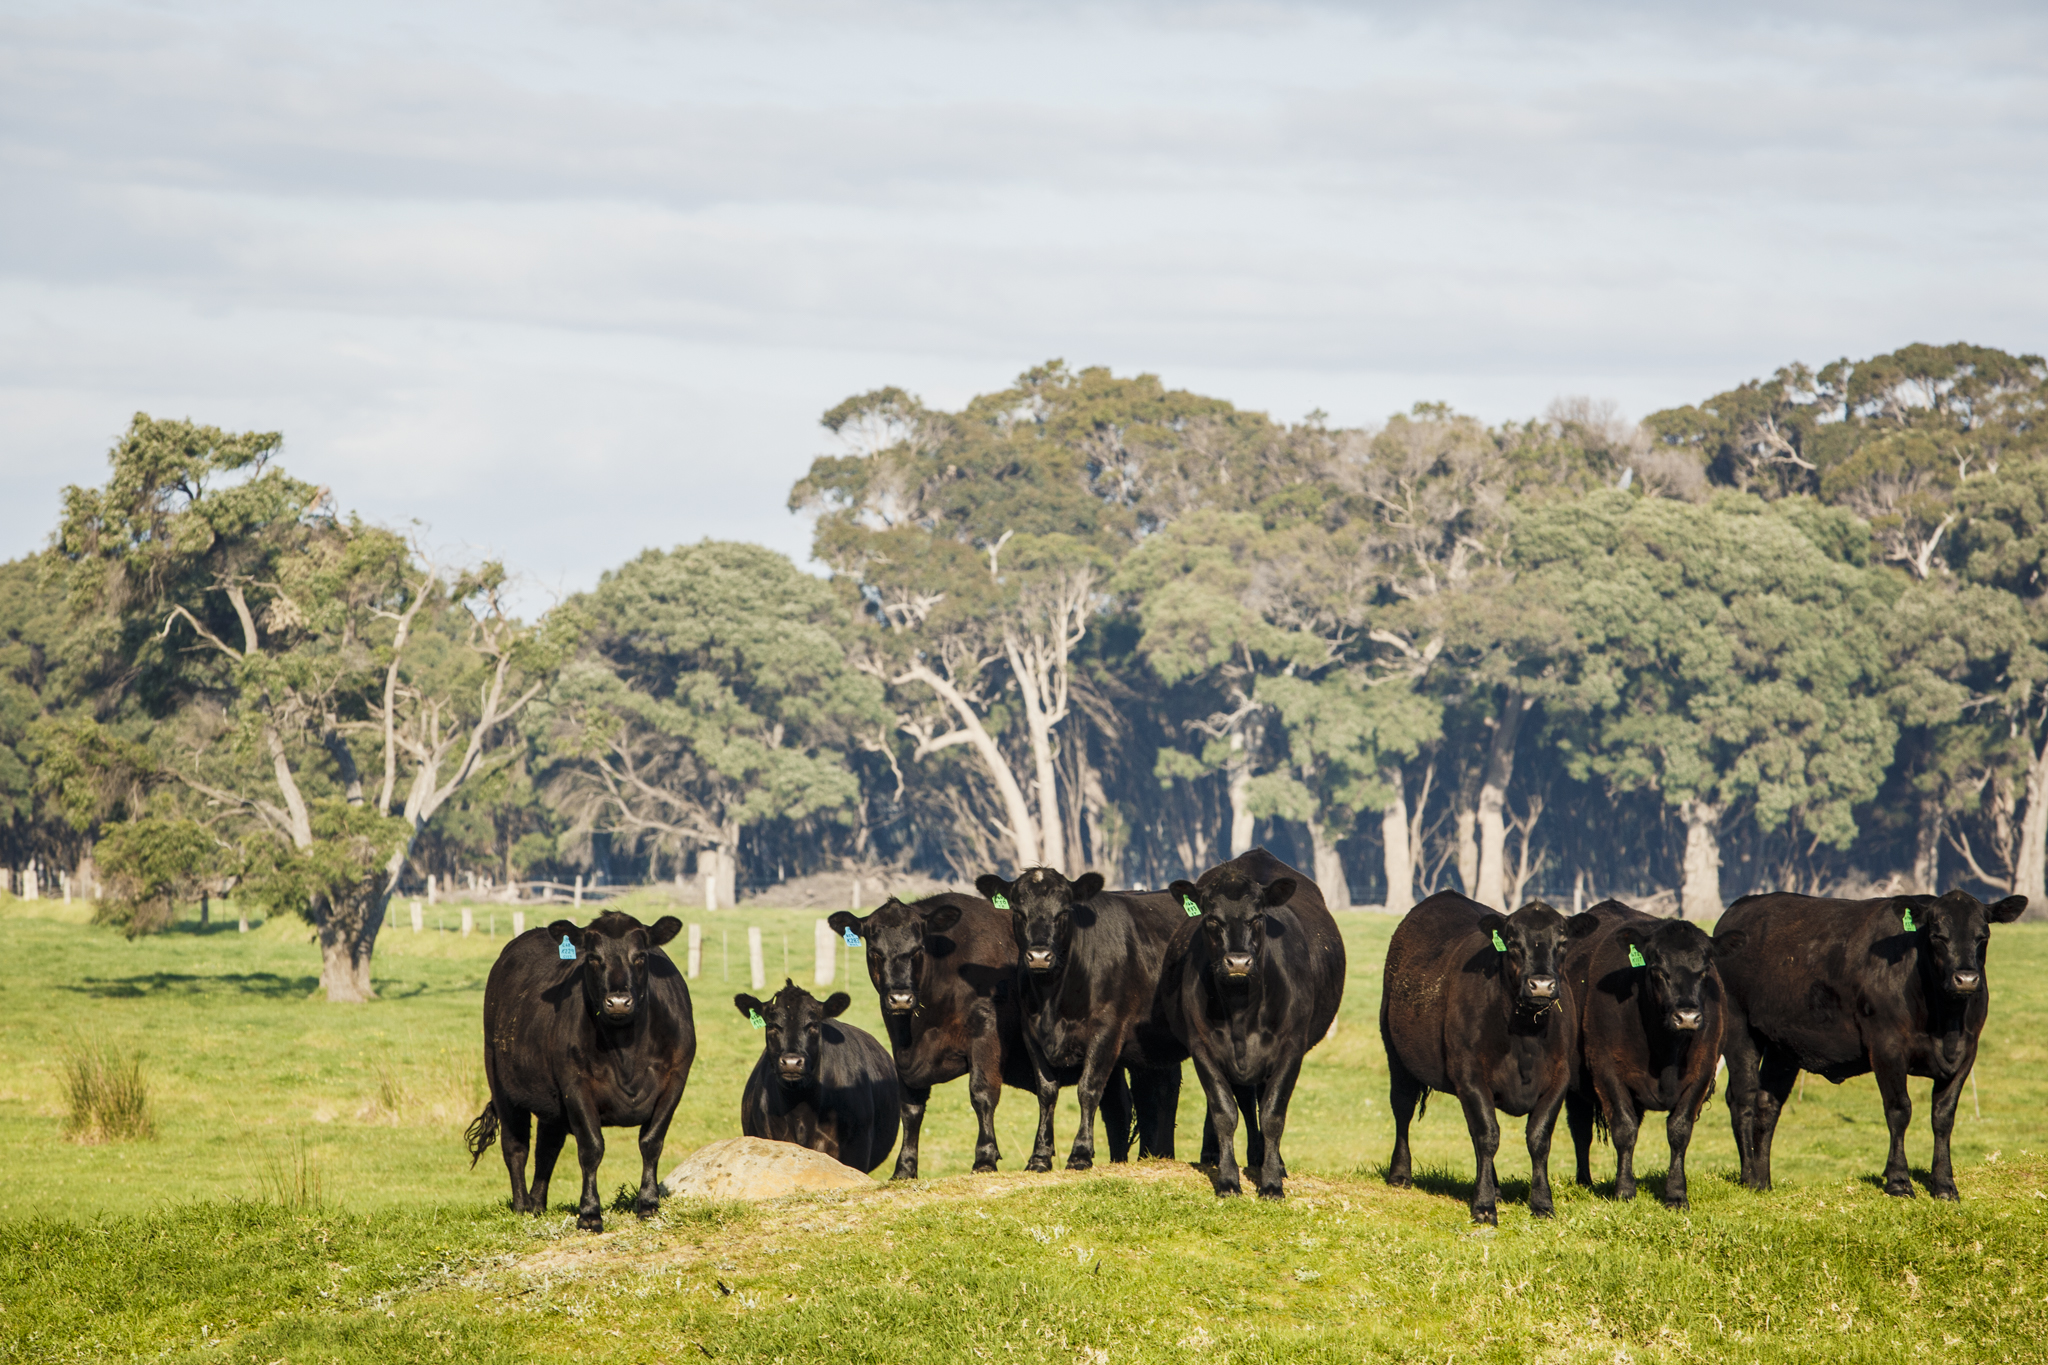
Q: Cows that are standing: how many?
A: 7